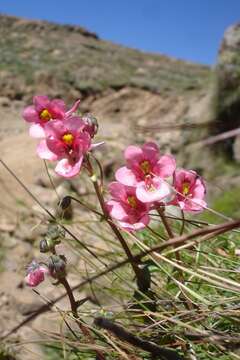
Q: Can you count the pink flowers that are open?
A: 5